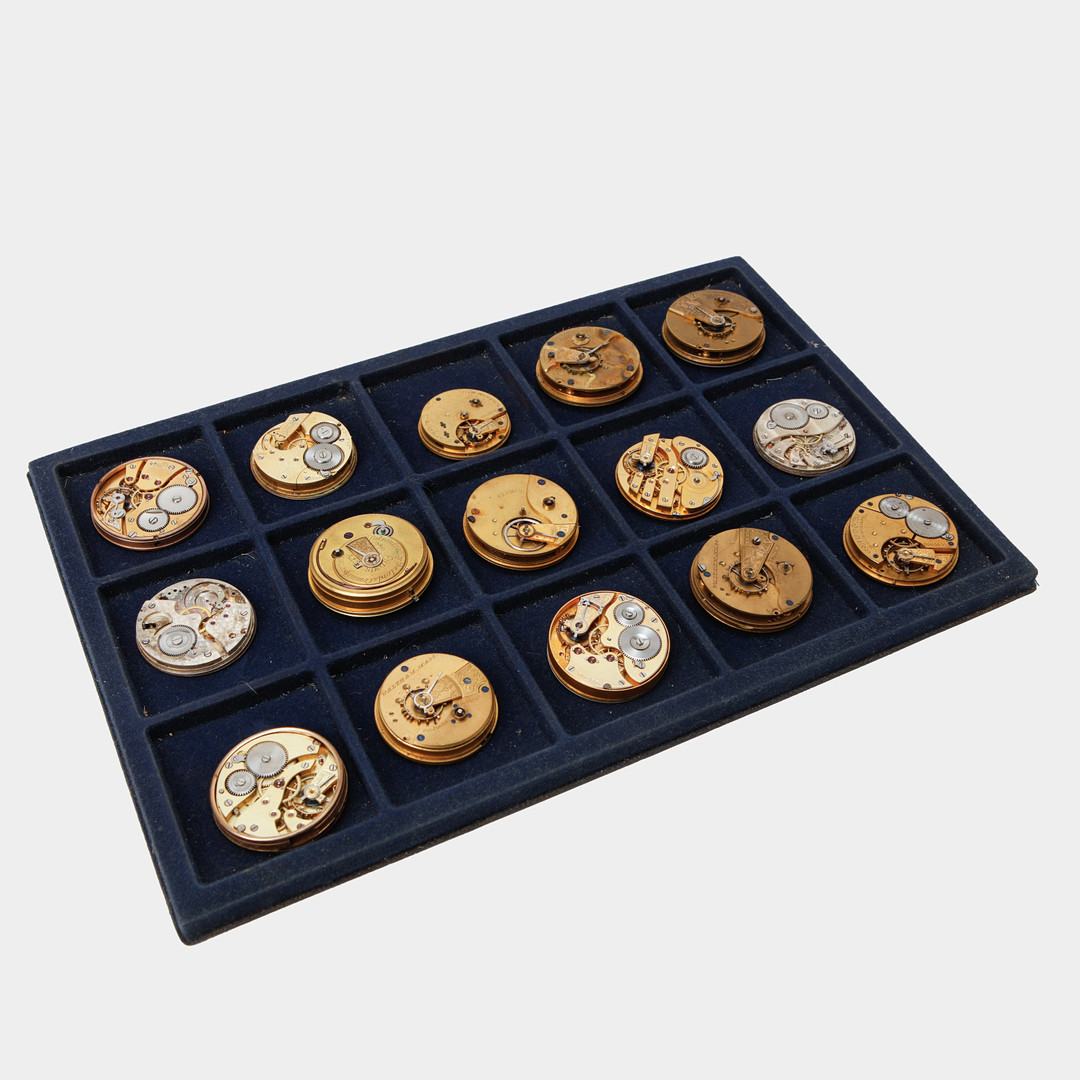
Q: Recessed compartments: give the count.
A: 15